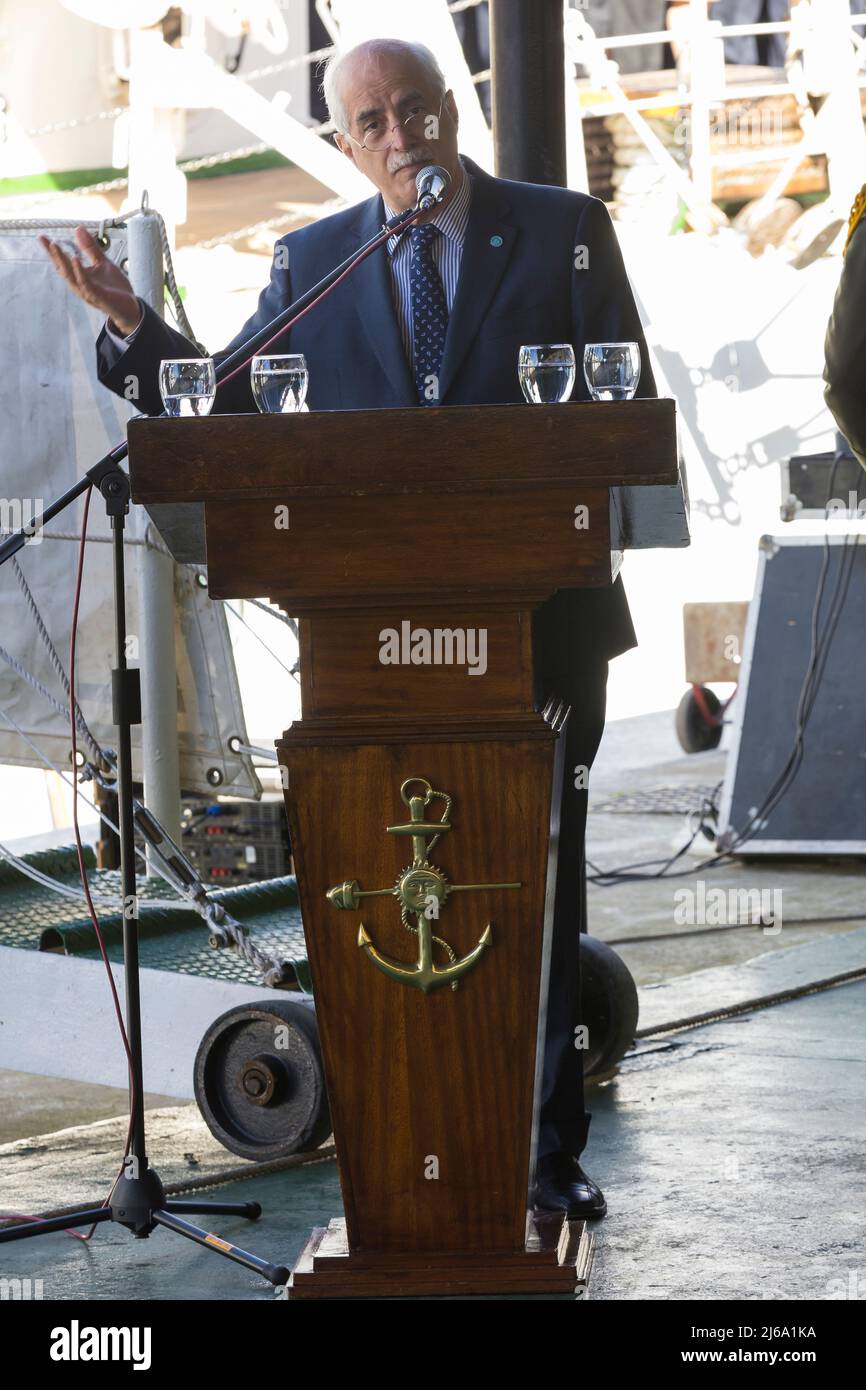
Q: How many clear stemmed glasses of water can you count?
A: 4